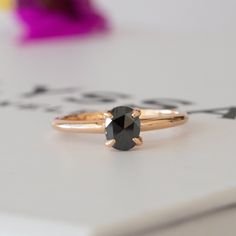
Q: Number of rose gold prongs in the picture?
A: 4